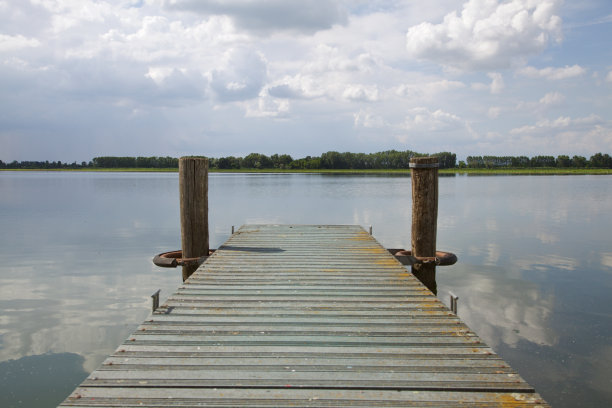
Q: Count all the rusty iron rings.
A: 2